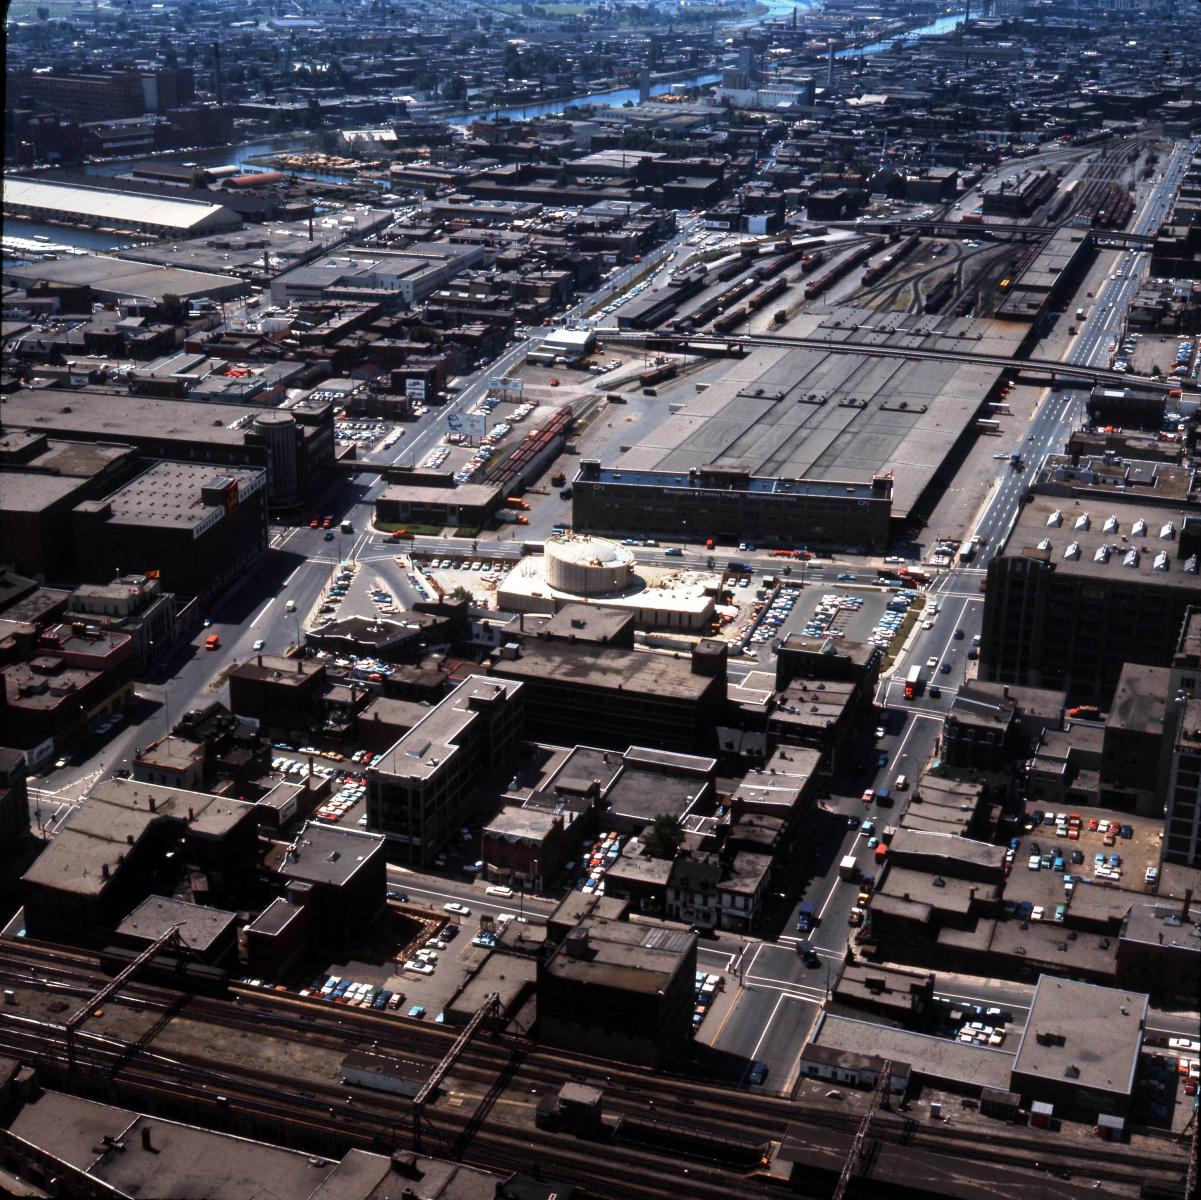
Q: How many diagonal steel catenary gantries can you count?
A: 3